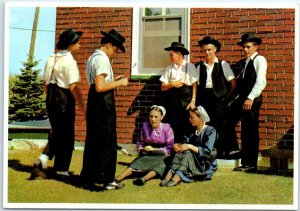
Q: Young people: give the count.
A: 7